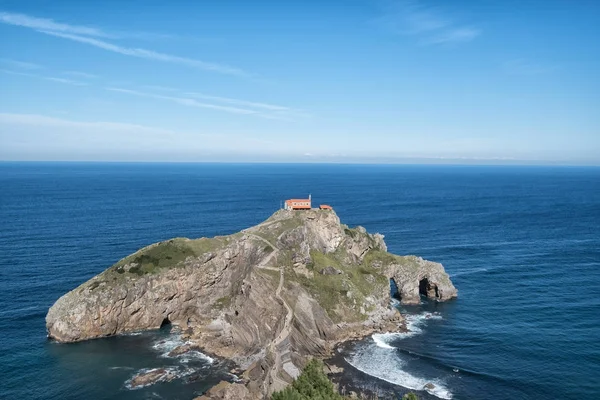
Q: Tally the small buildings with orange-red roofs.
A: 2